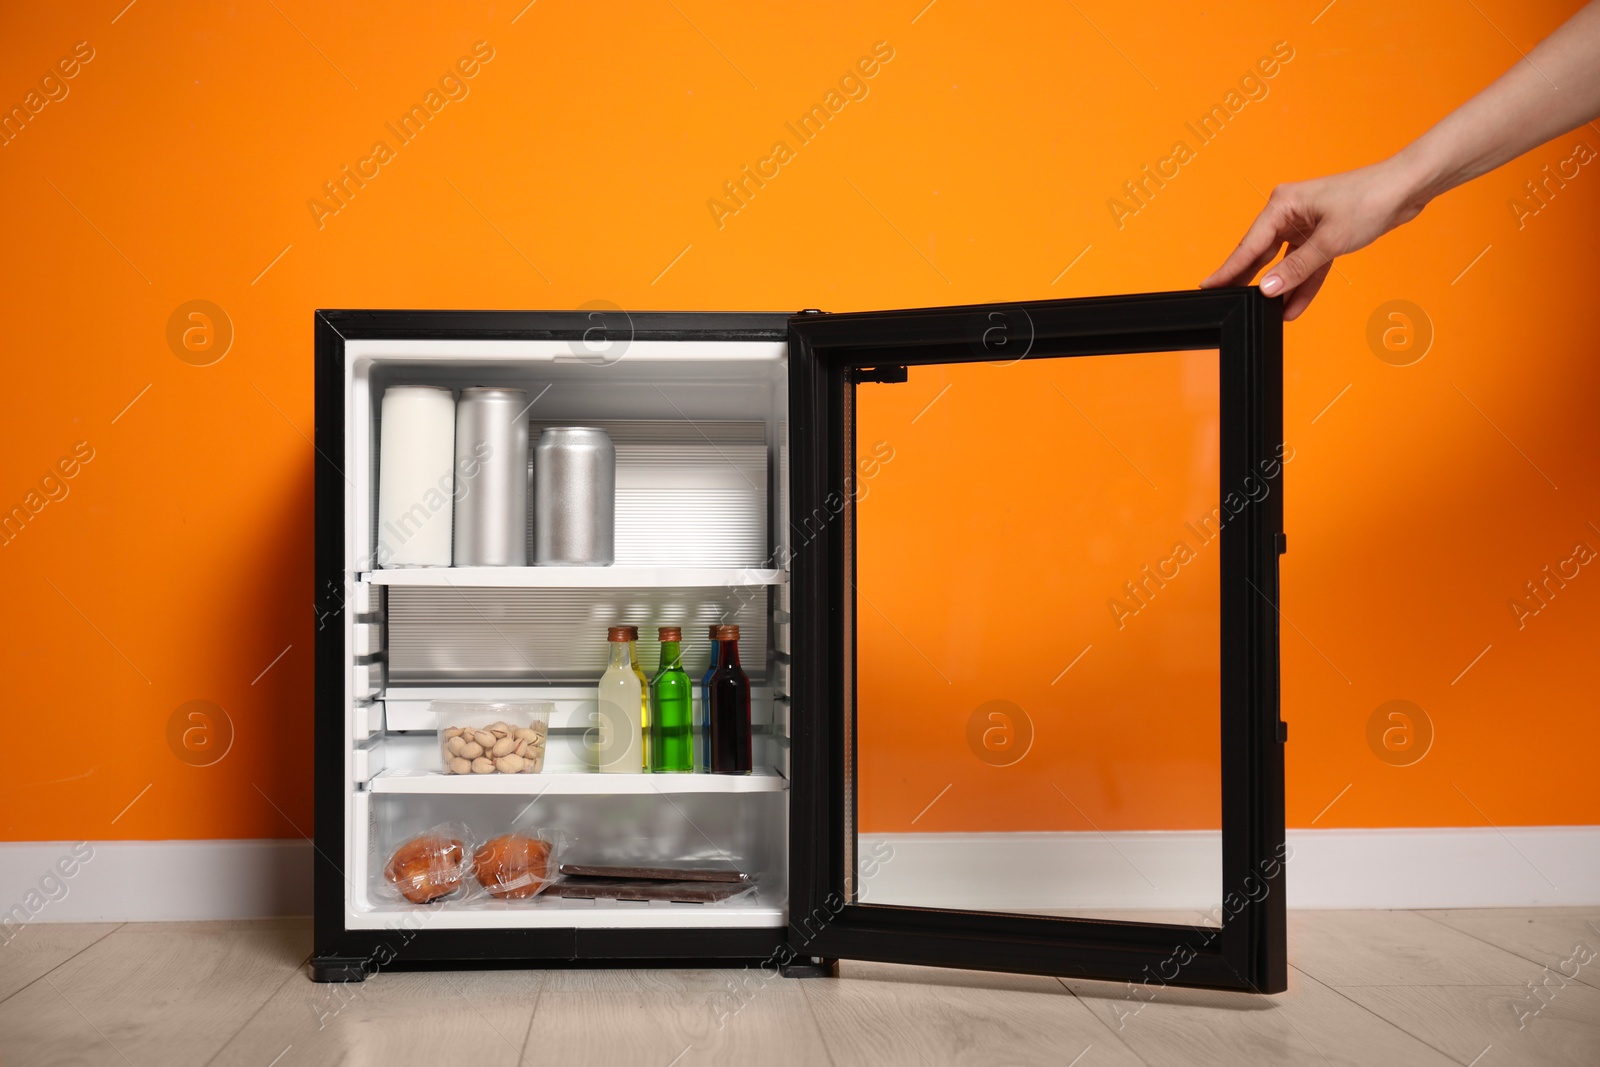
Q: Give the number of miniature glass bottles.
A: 5